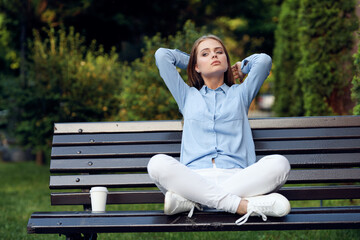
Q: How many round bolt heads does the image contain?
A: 6